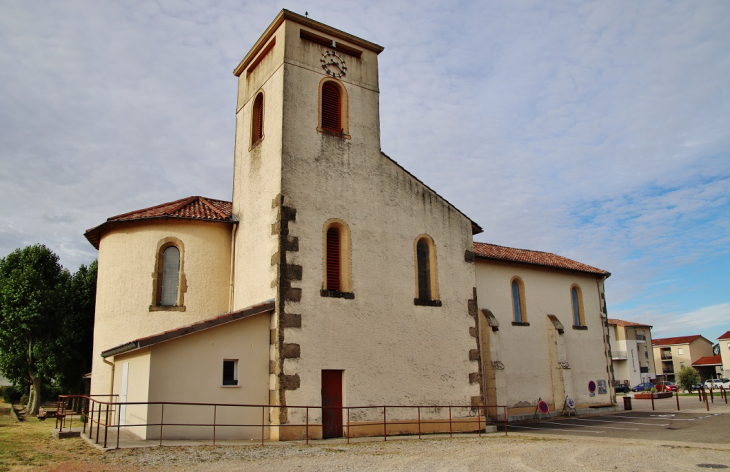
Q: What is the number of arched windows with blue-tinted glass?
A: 2